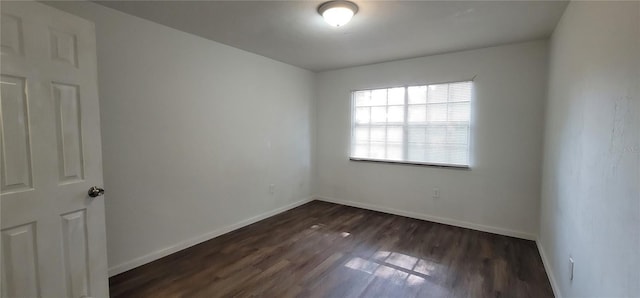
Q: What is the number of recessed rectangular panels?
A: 6